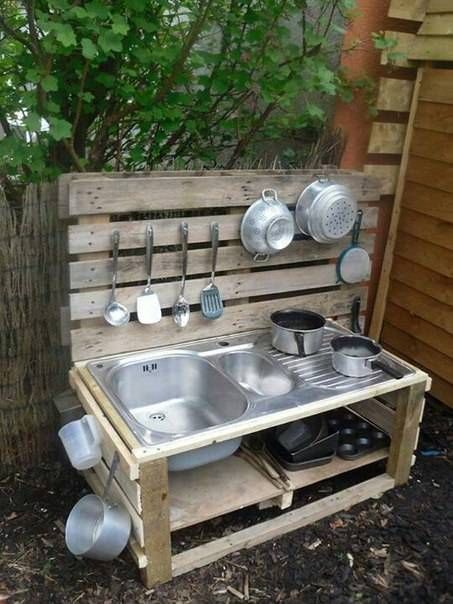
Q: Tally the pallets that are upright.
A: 1